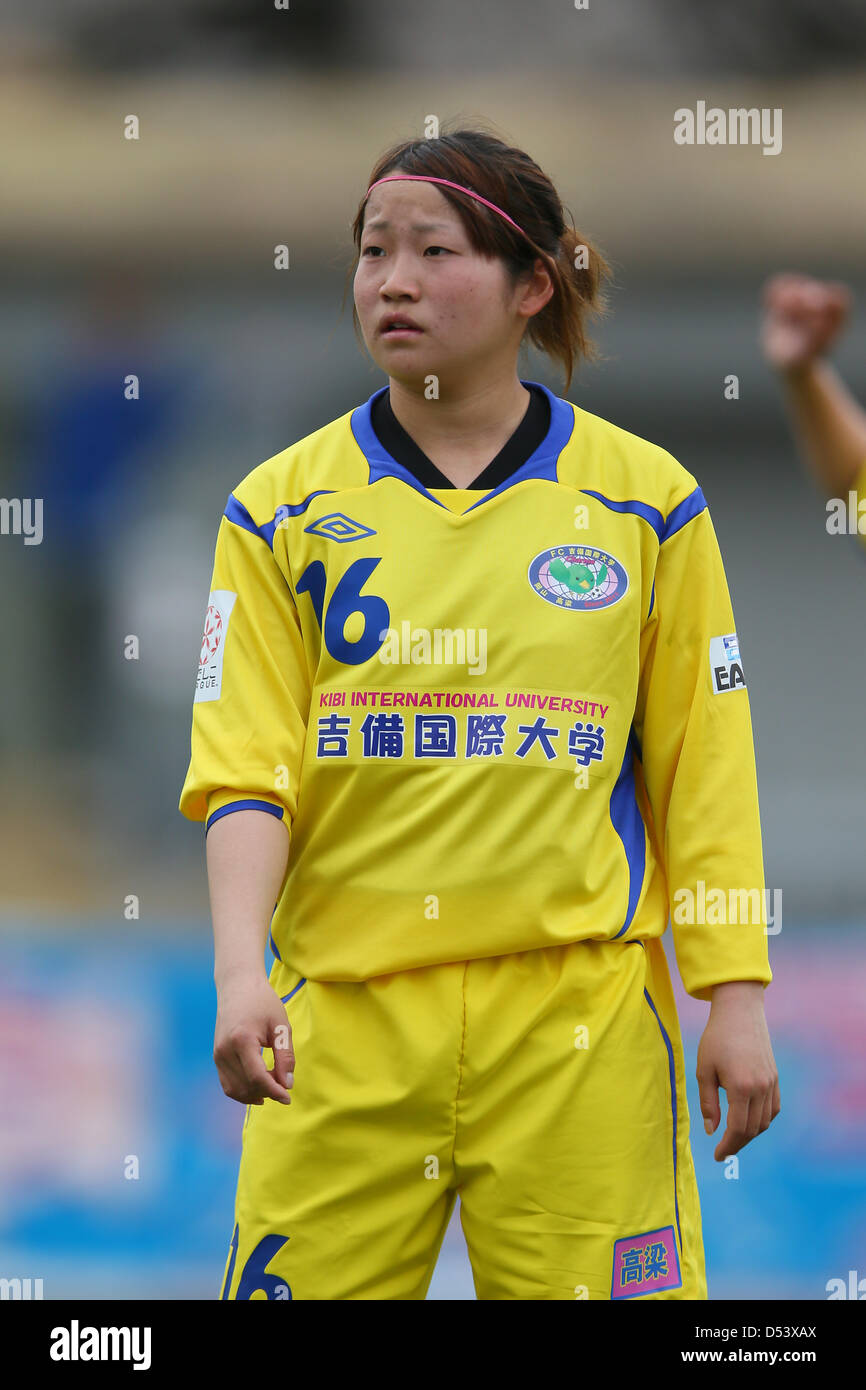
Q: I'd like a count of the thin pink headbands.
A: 1